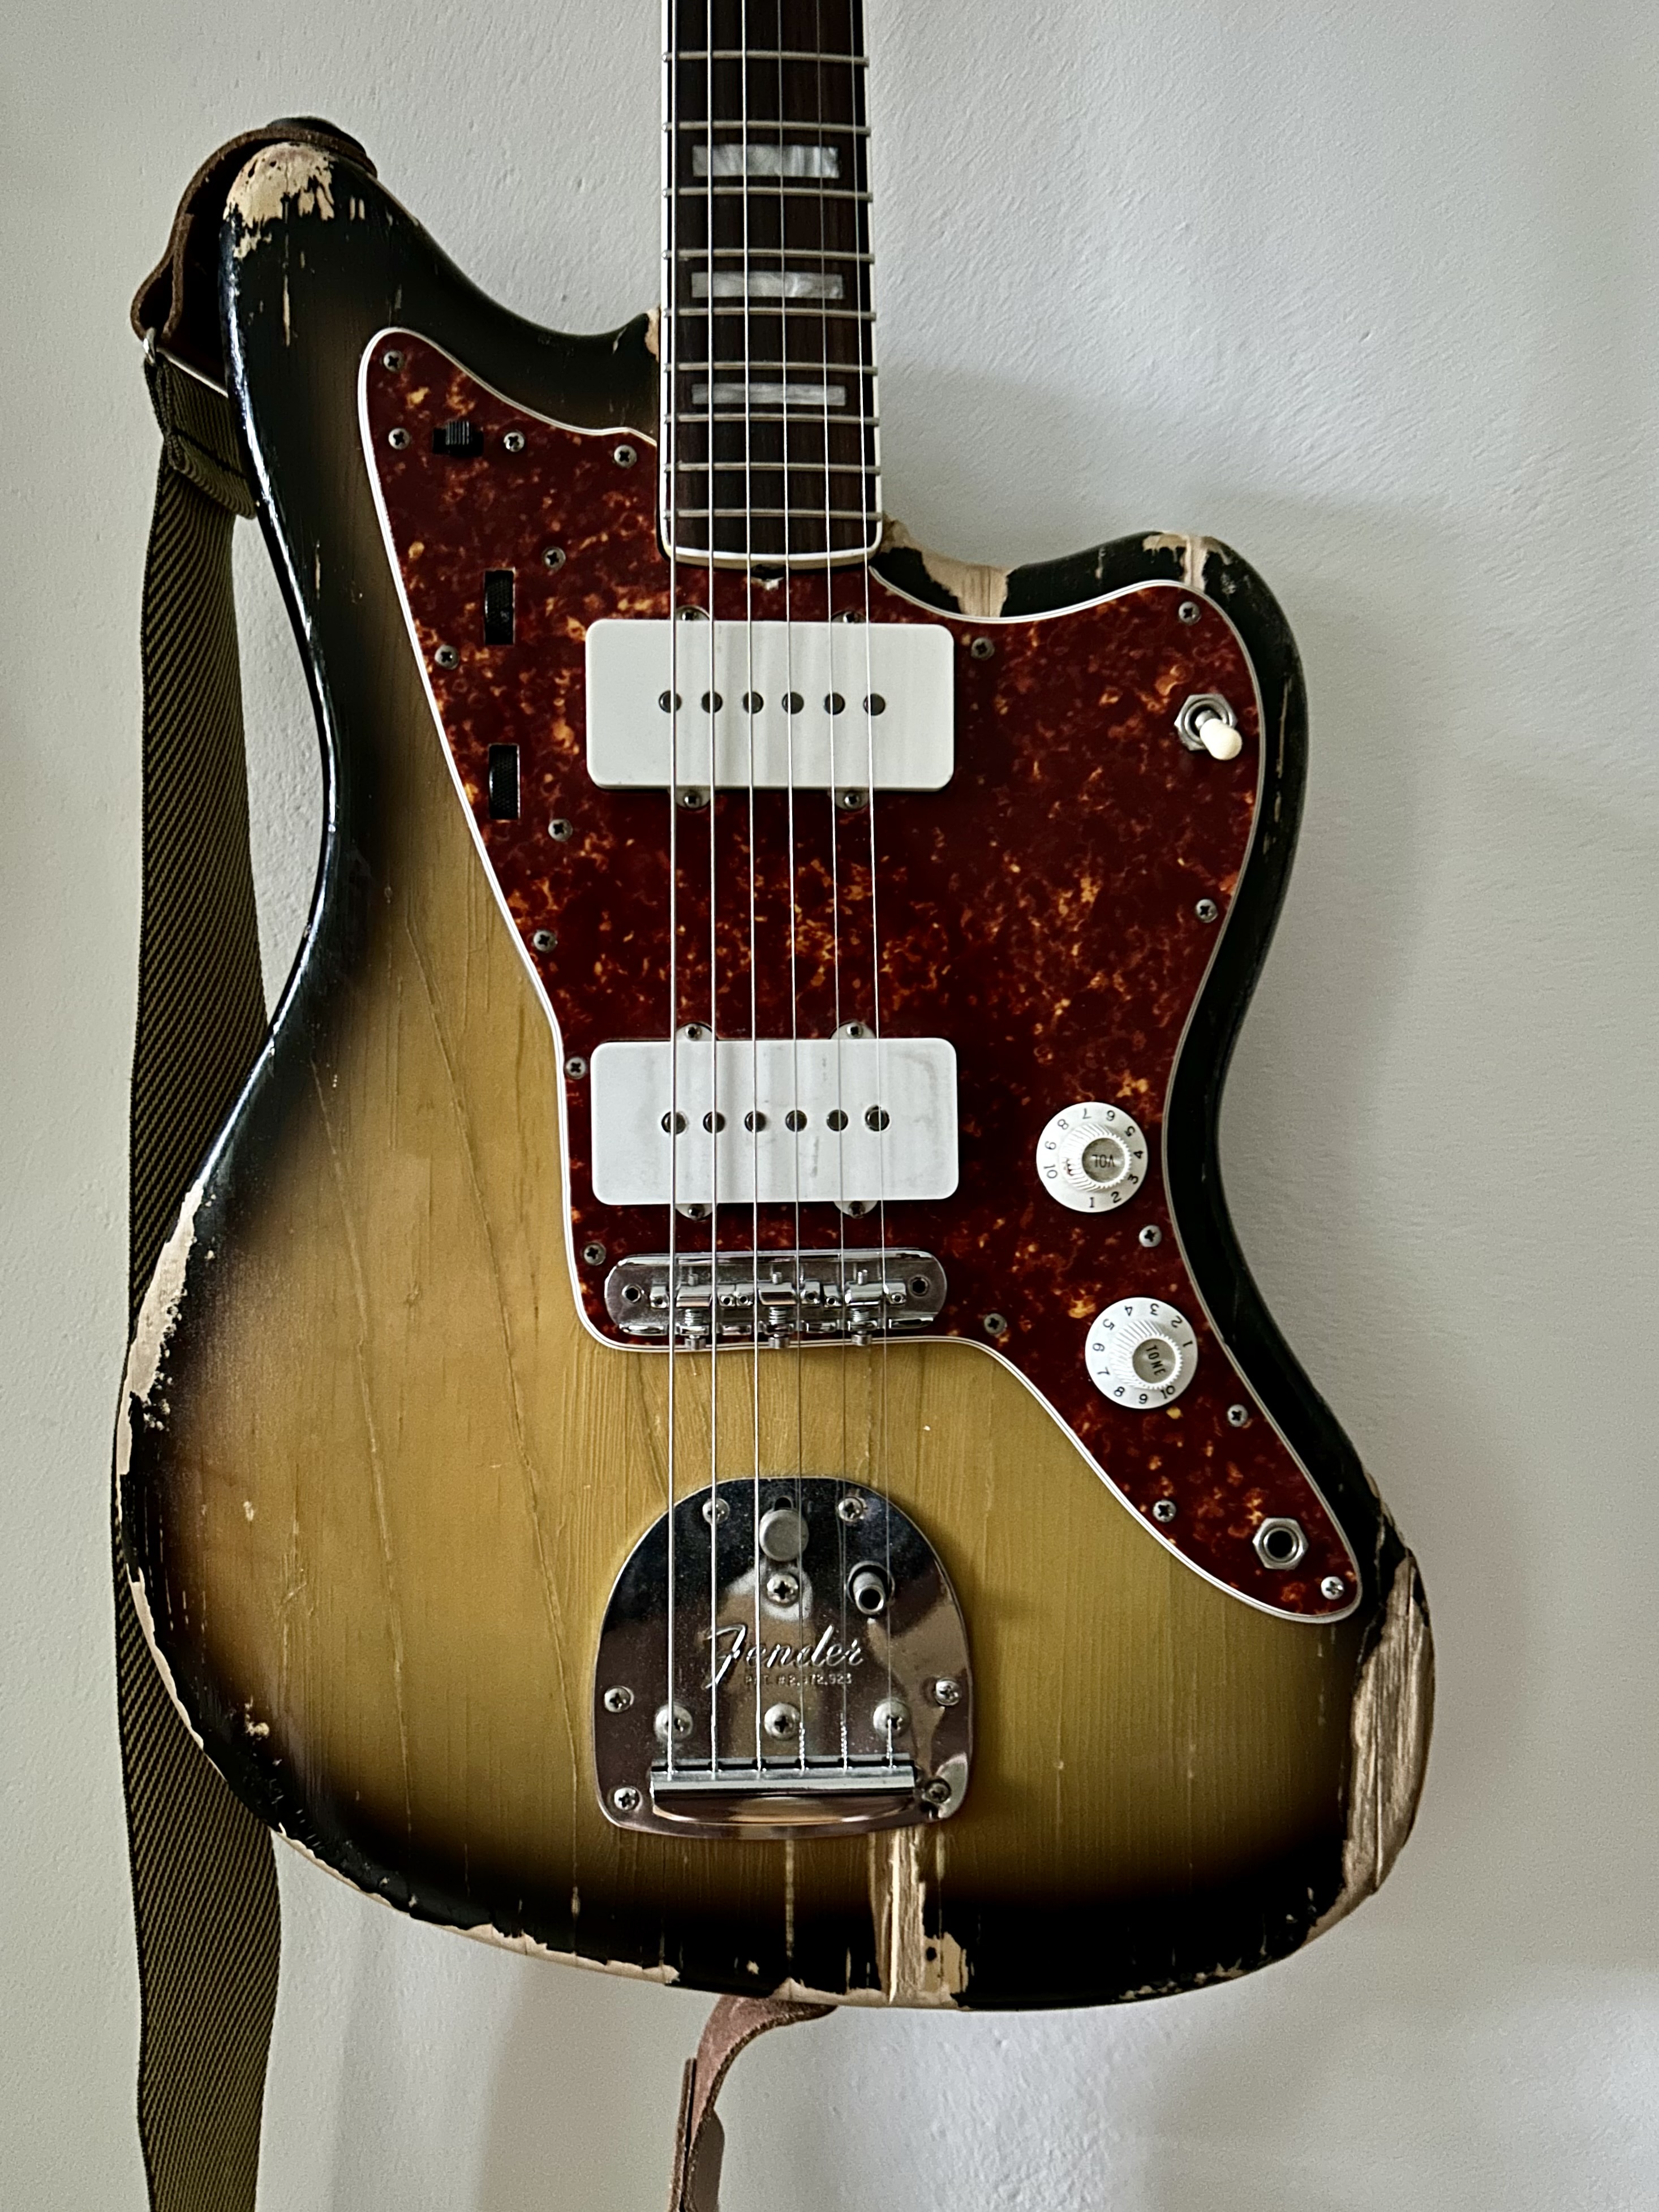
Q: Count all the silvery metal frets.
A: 9